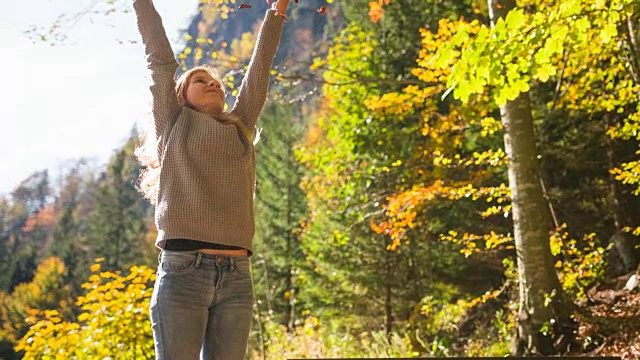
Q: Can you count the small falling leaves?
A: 3